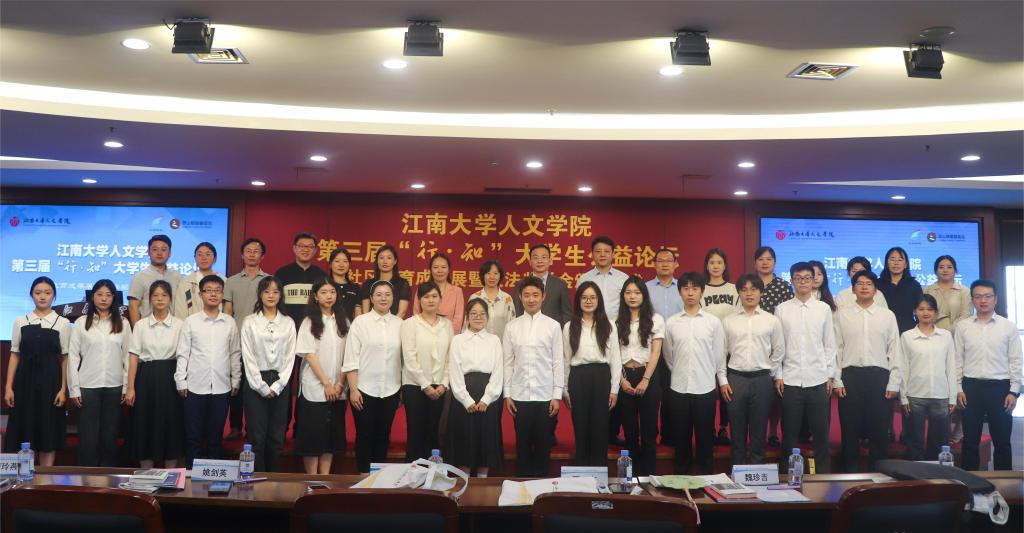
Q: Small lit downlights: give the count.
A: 14